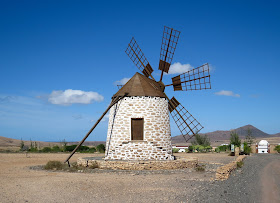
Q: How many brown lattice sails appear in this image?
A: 4